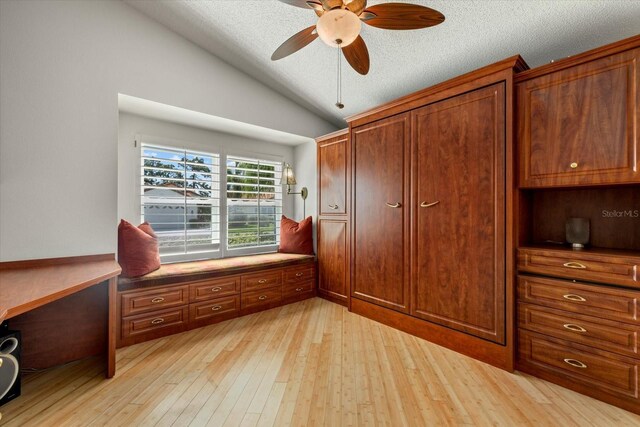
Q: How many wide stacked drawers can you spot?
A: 4